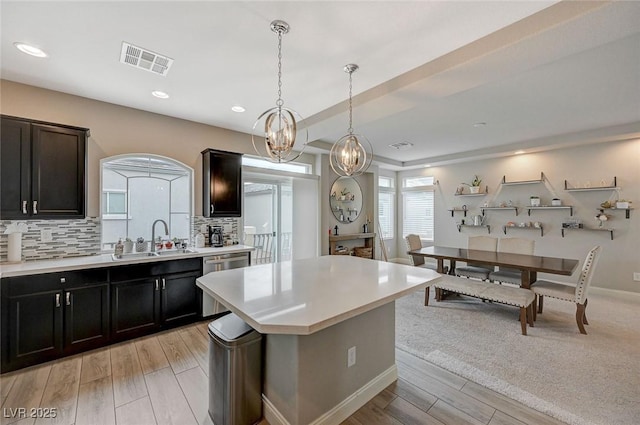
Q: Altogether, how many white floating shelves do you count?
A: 10